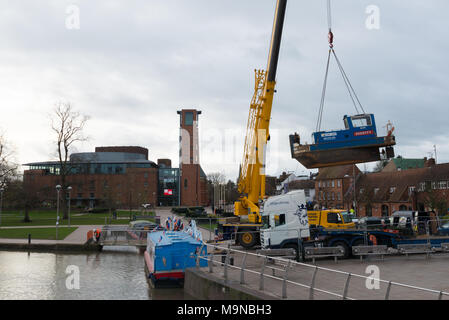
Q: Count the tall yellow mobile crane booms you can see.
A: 1